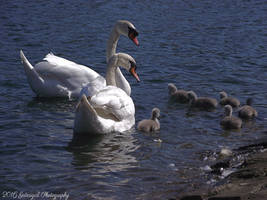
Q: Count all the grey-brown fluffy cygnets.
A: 6